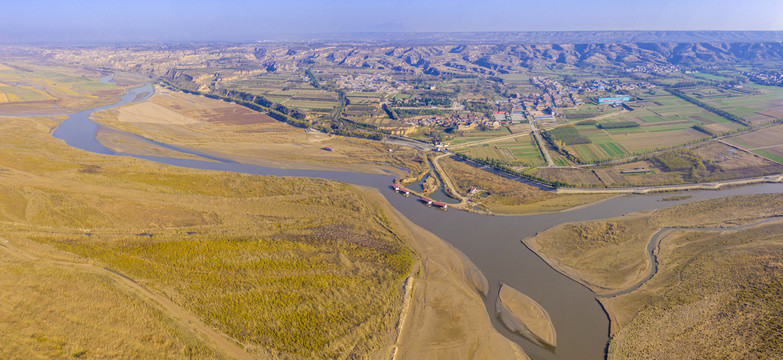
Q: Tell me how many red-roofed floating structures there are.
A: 4